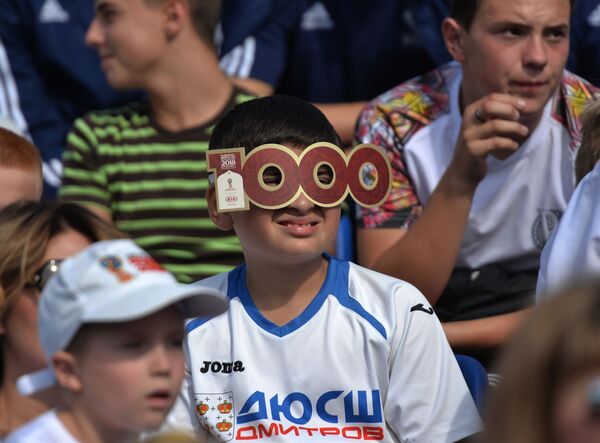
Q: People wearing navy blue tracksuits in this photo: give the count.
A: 3